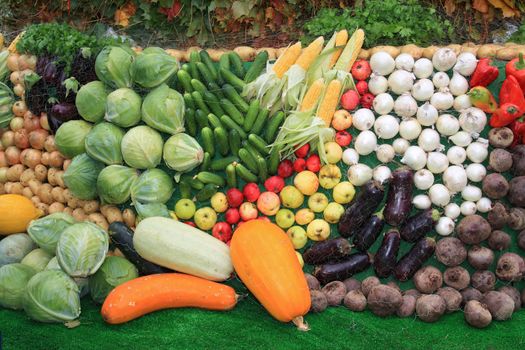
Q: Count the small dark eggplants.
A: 8